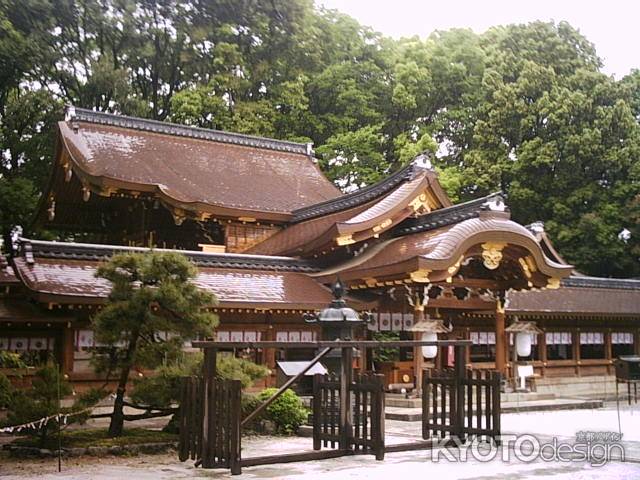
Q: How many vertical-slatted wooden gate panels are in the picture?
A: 3